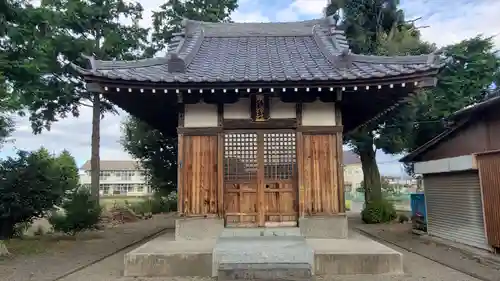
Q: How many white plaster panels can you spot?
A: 4